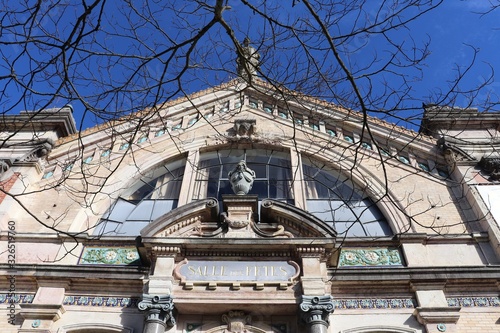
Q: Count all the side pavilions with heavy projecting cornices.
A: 2